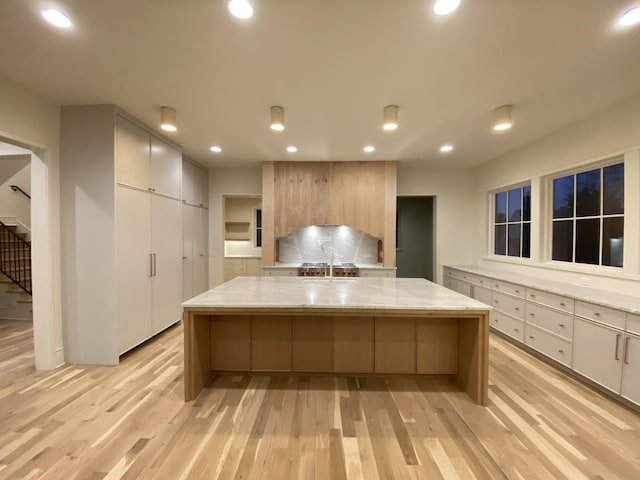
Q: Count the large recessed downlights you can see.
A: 4